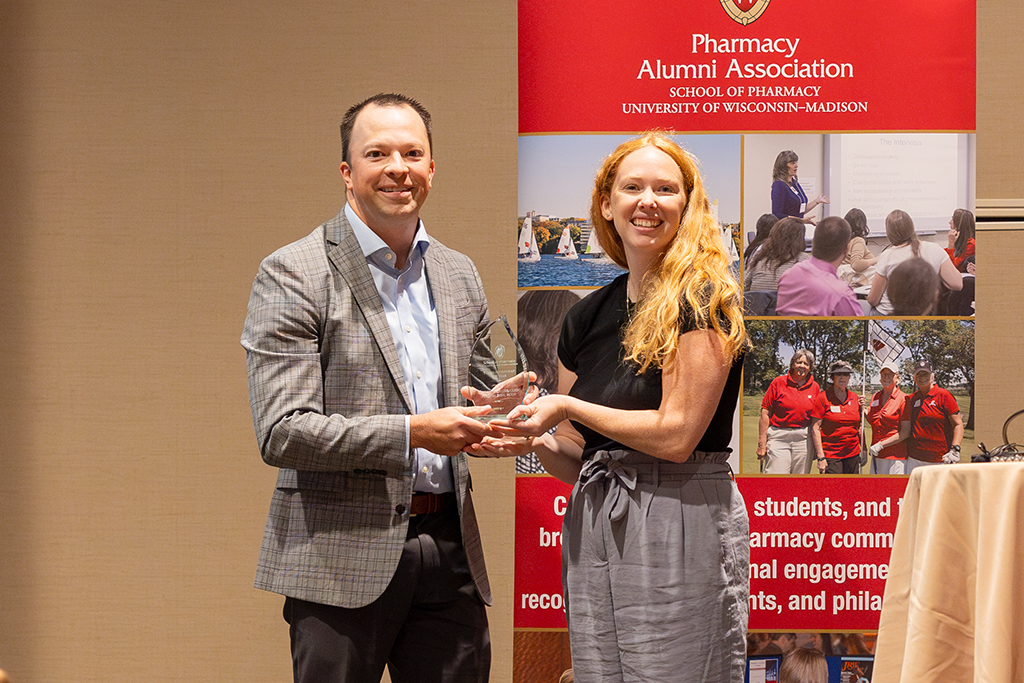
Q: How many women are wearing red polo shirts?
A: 4